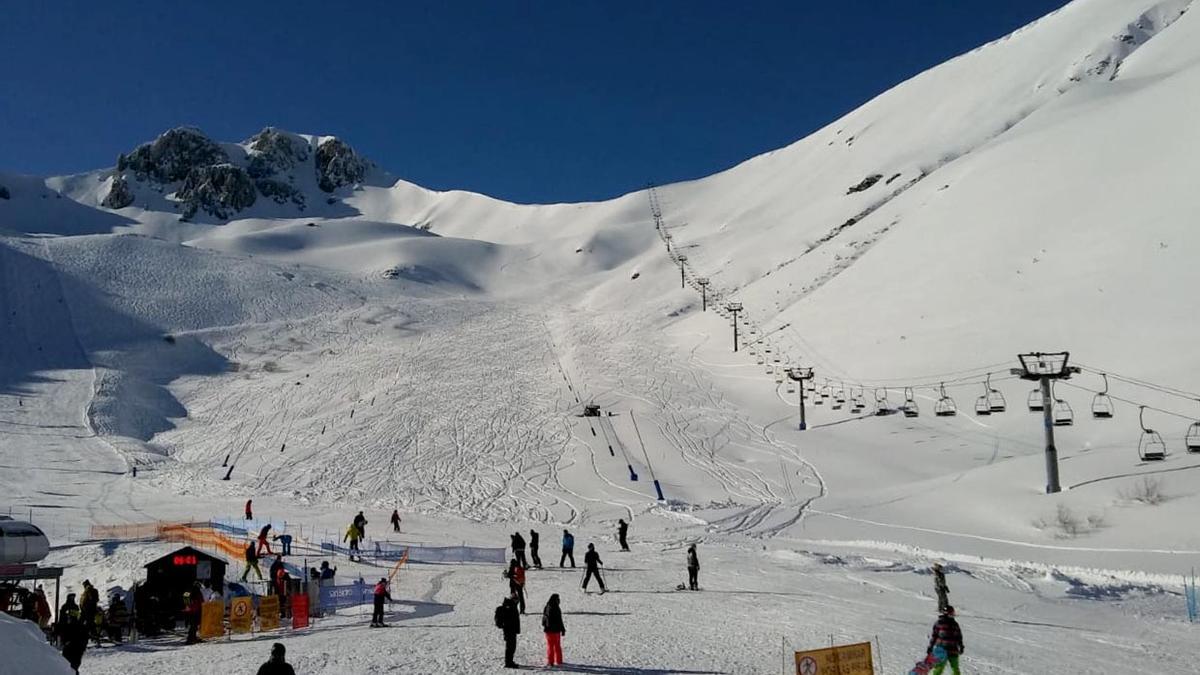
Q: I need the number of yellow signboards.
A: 4